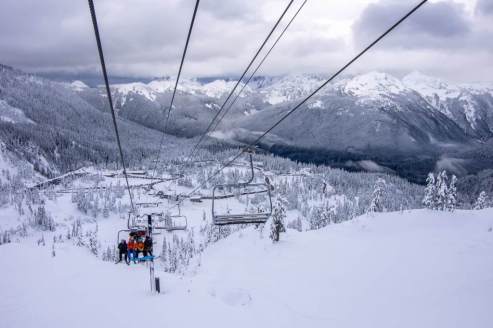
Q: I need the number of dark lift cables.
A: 5